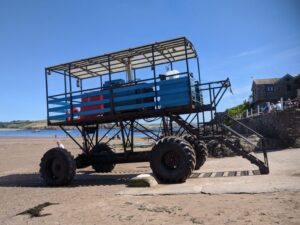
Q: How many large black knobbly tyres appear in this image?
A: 4